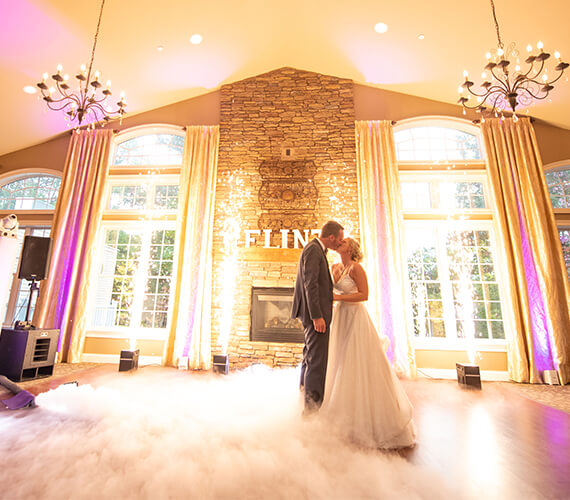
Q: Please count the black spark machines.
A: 3